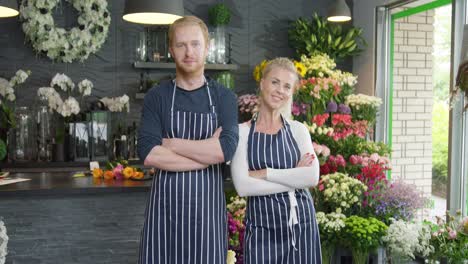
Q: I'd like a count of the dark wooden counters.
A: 1